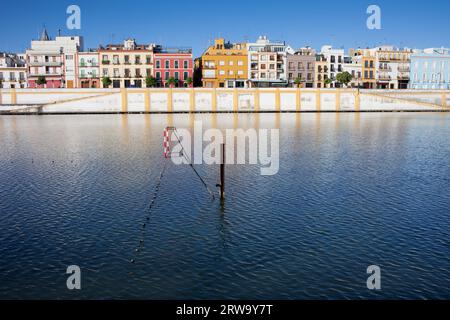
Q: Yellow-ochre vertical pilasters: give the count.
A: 14